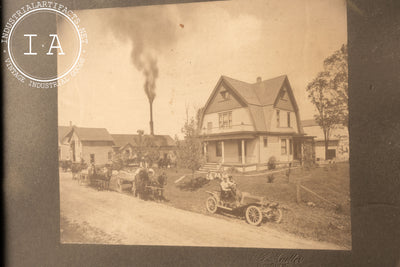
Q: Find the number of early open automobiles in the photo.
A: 1